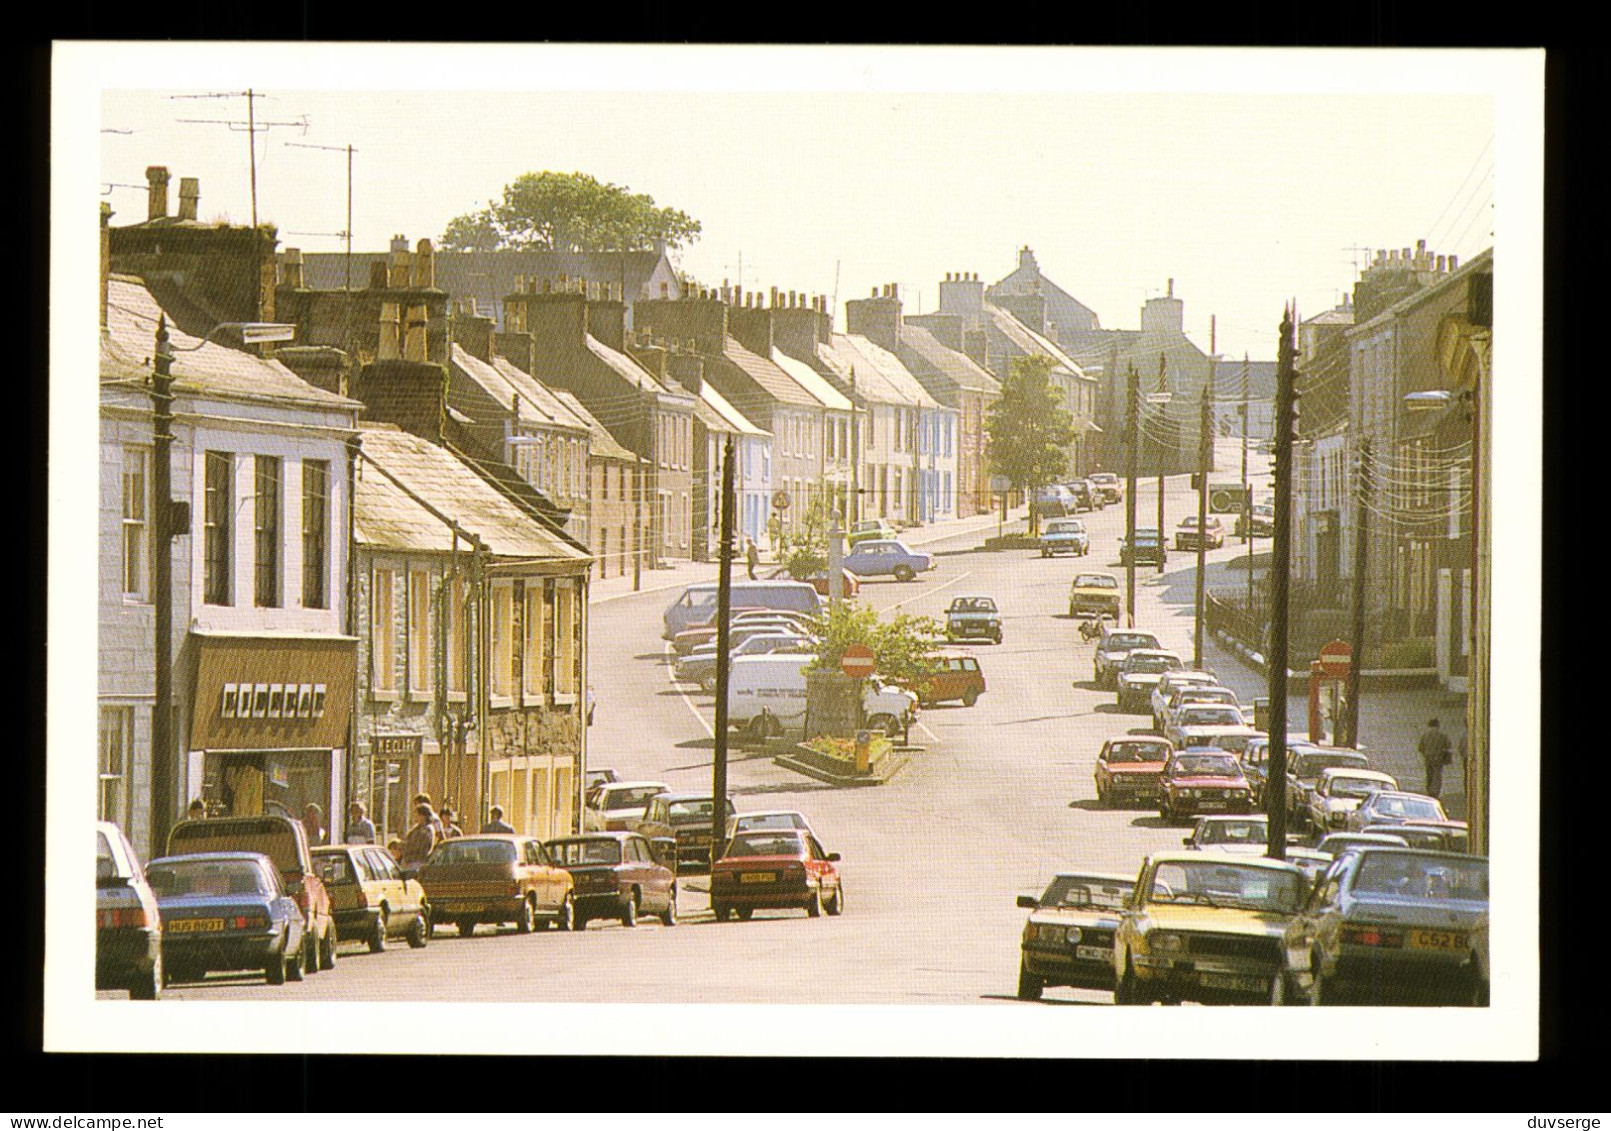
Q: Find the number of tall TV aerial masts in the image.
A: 2